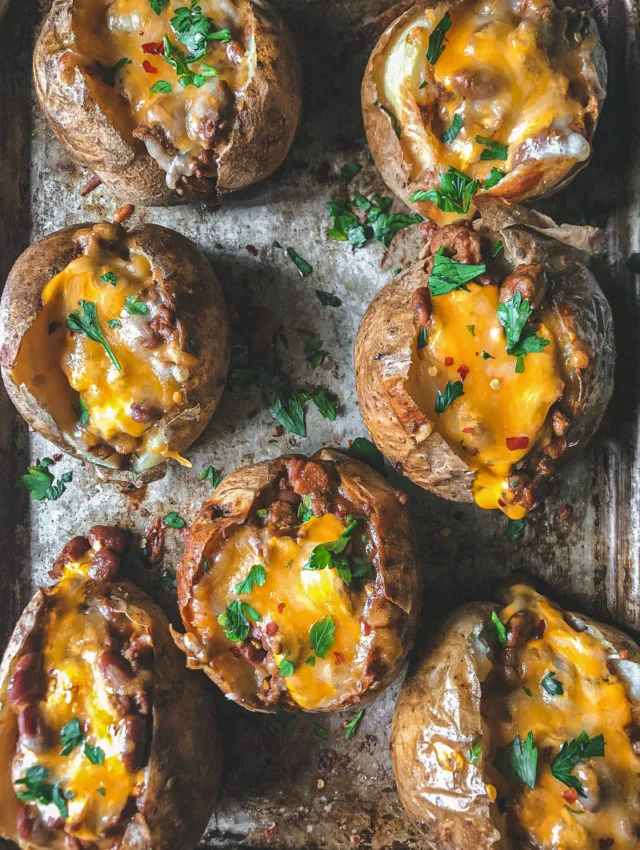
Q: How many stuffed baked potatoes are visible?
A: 7